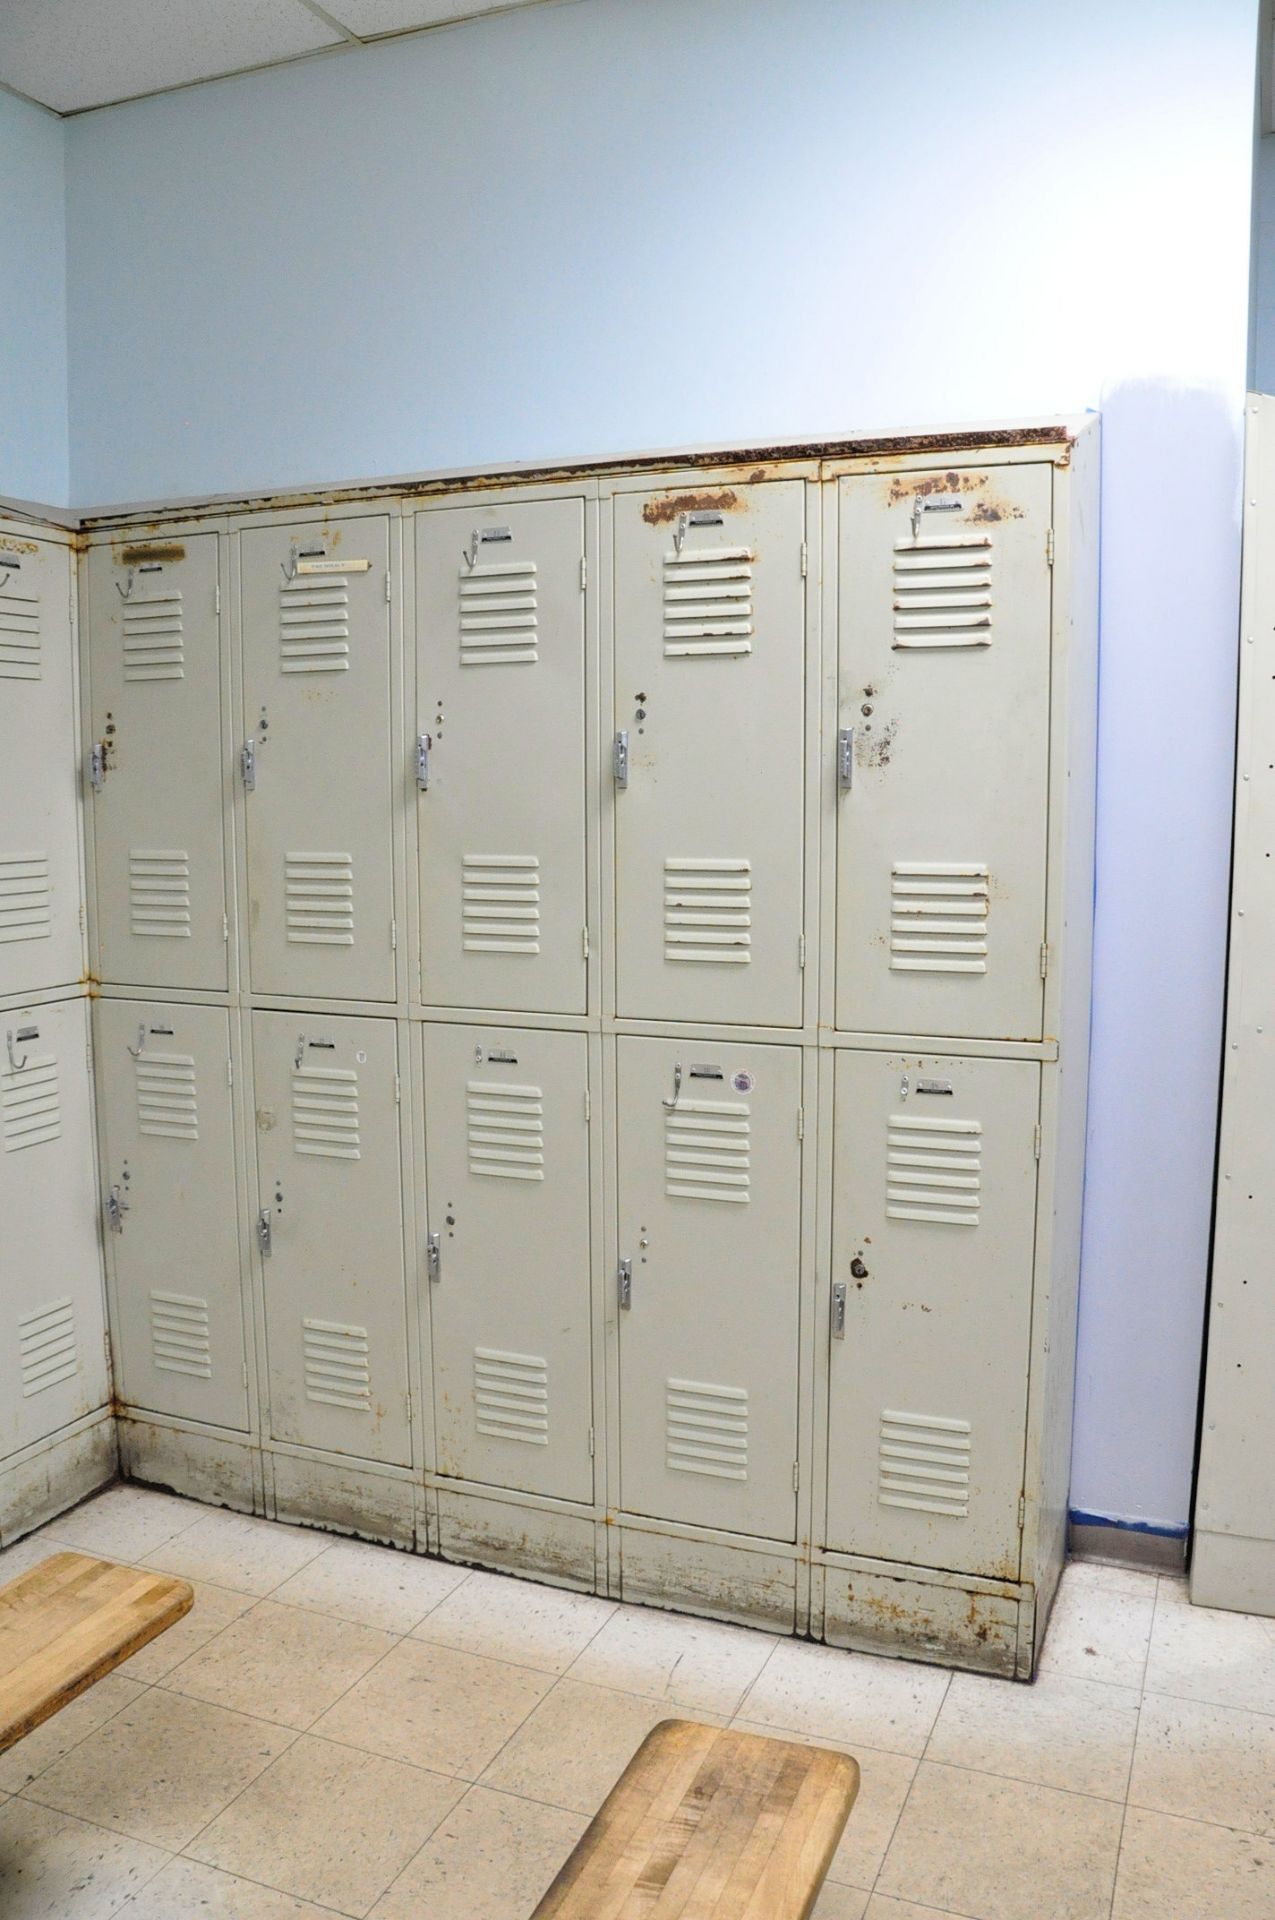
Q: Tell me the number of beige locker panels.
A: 12